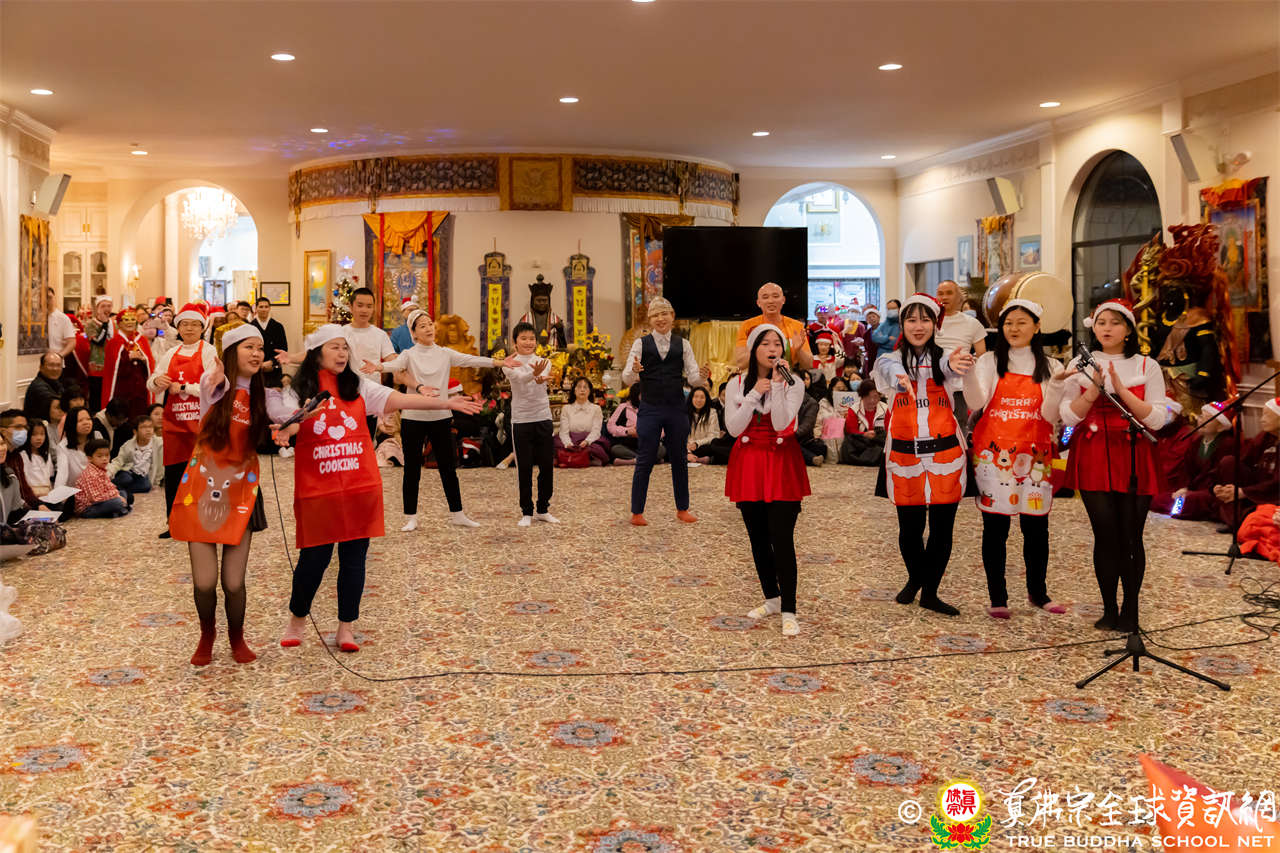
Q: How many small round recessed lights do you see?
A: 10